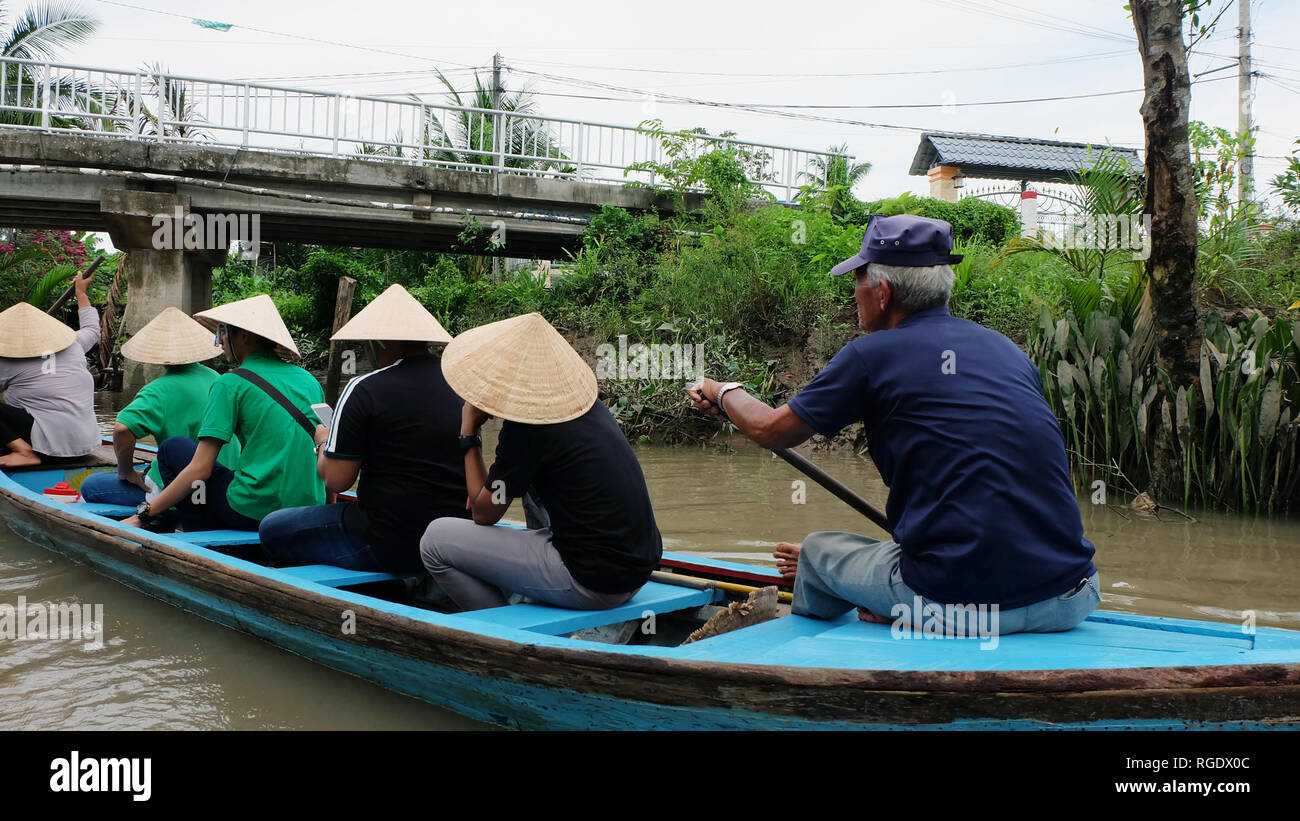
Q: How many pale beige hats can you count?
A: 5